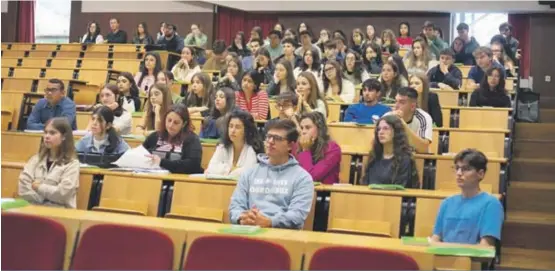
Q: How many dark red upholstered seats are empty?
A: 4